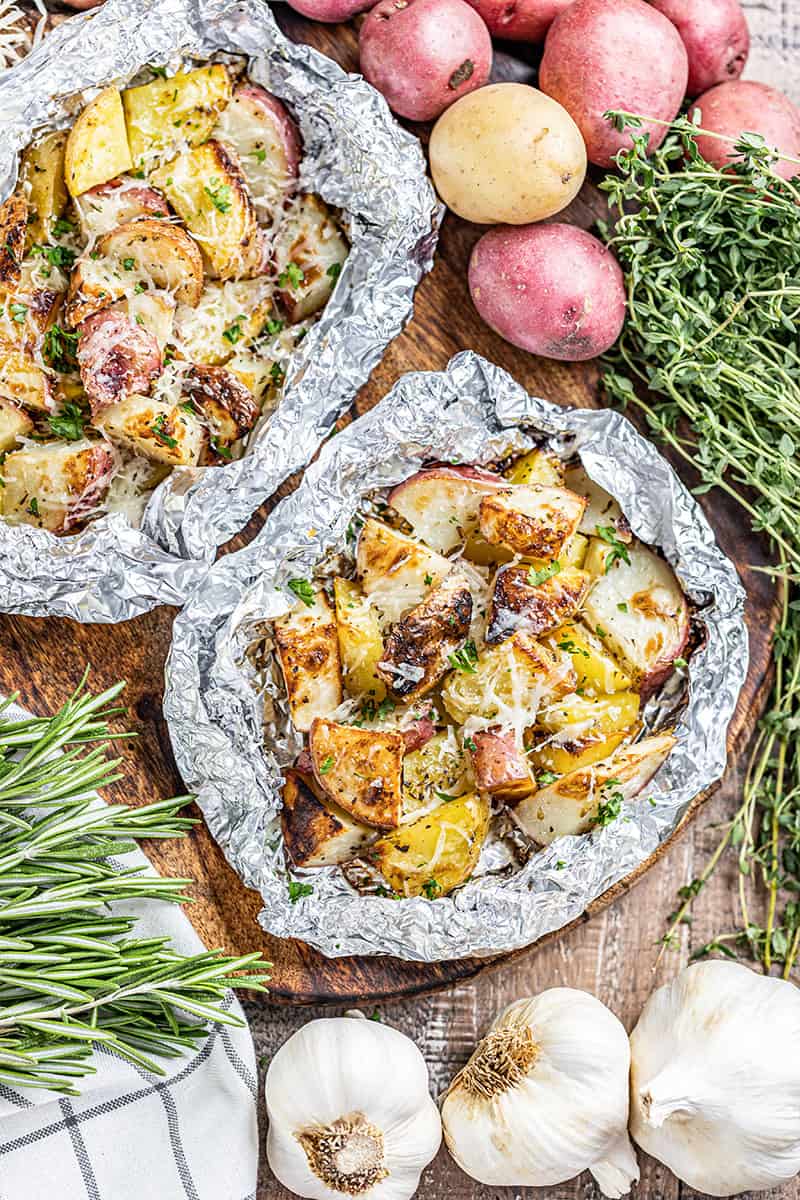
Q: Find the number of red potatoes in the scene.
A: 7